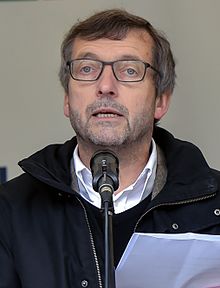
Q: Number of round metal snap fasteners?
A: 3